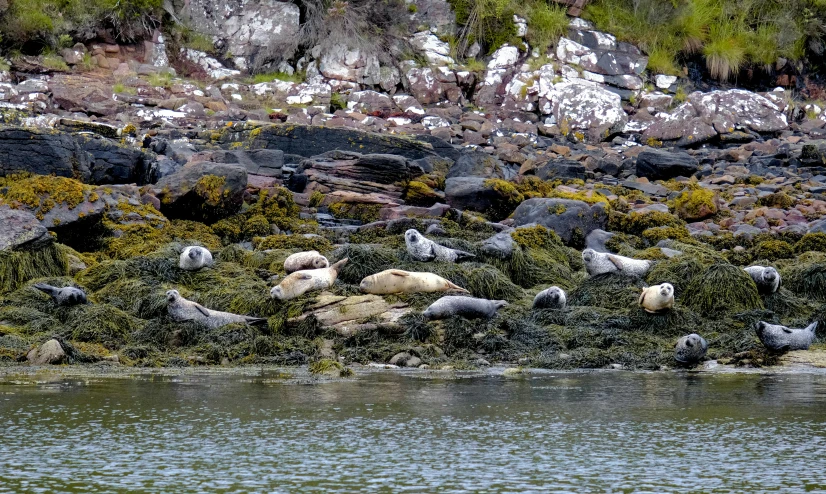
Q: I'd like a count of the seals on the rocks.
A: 14